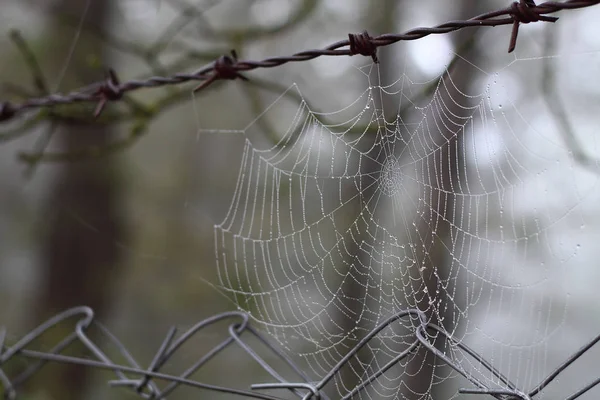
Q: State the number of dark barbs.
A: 5